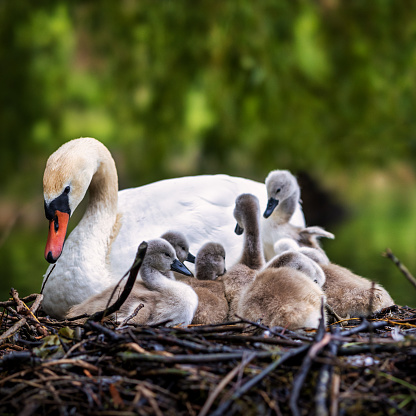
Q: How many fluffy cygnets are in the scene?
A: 7